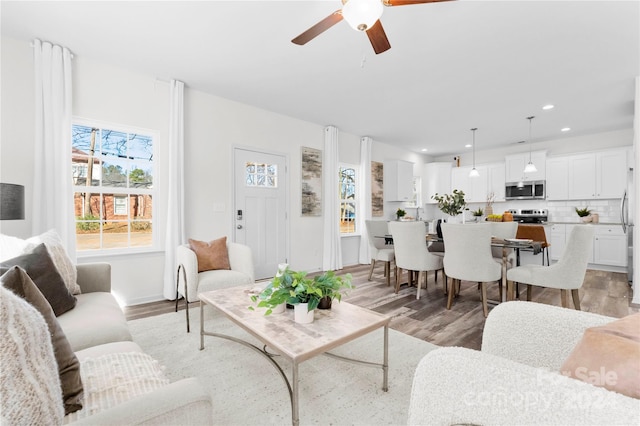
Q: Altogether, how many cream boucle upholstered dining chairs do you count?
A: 5